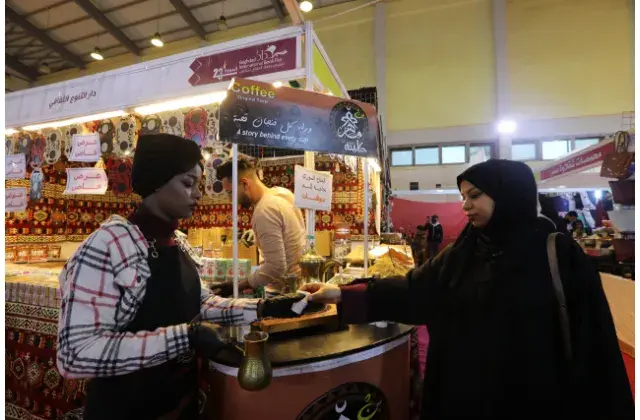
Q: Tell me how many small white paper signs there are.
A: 5